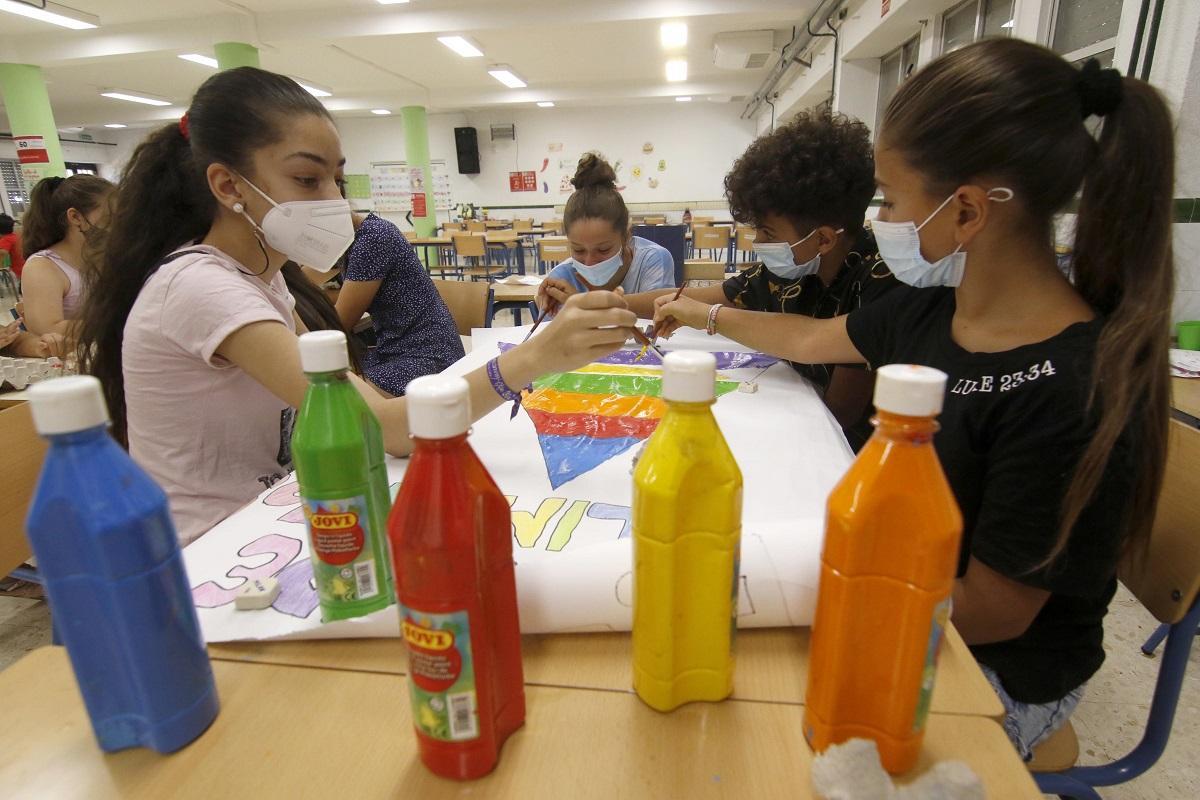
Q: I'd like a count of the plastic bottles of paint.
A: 5